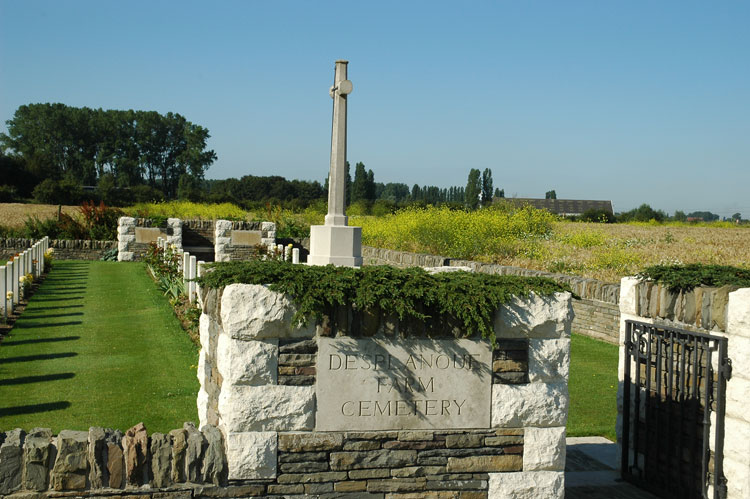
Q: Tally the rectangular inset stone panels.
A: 3